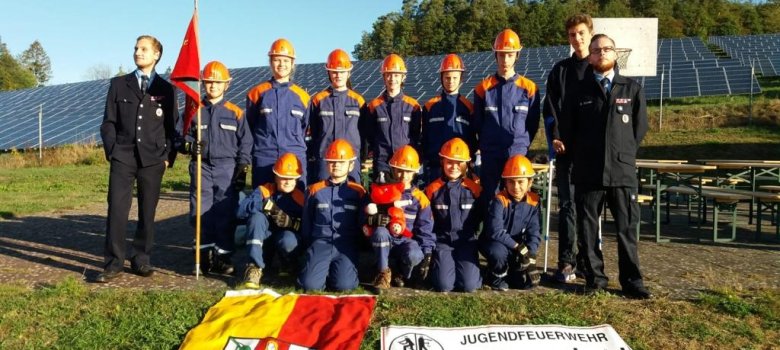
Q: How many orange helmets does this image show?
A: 11